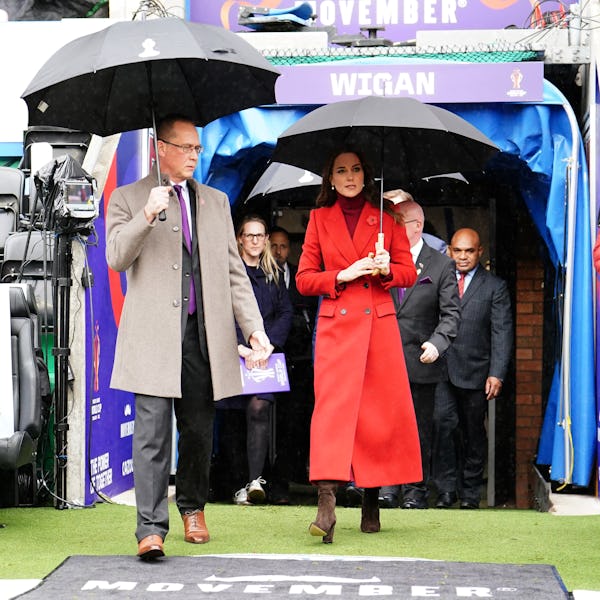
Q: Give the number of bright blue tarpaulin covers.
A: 1